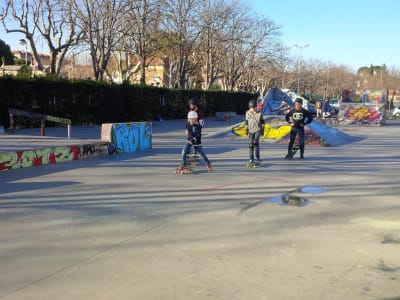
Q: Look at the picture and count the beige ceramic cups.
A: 0